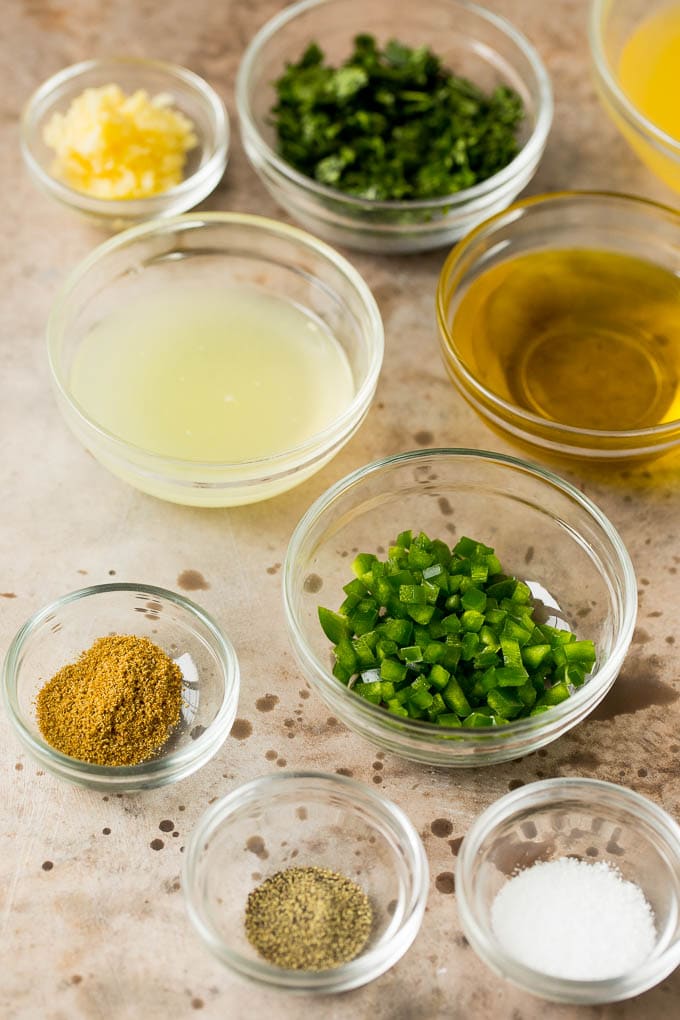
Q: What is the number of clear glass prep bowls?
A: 9